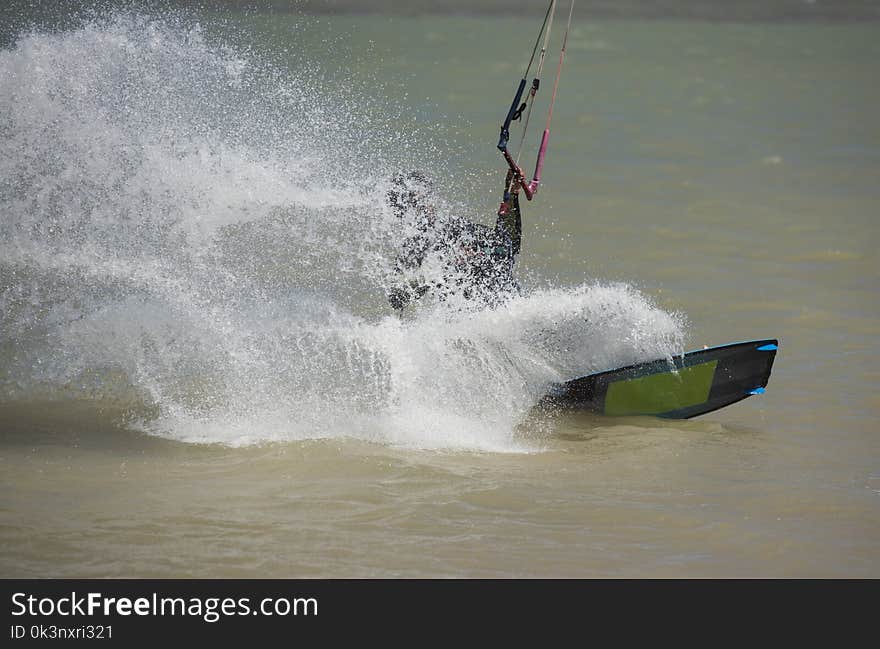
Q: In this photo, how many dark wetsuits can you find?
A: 1